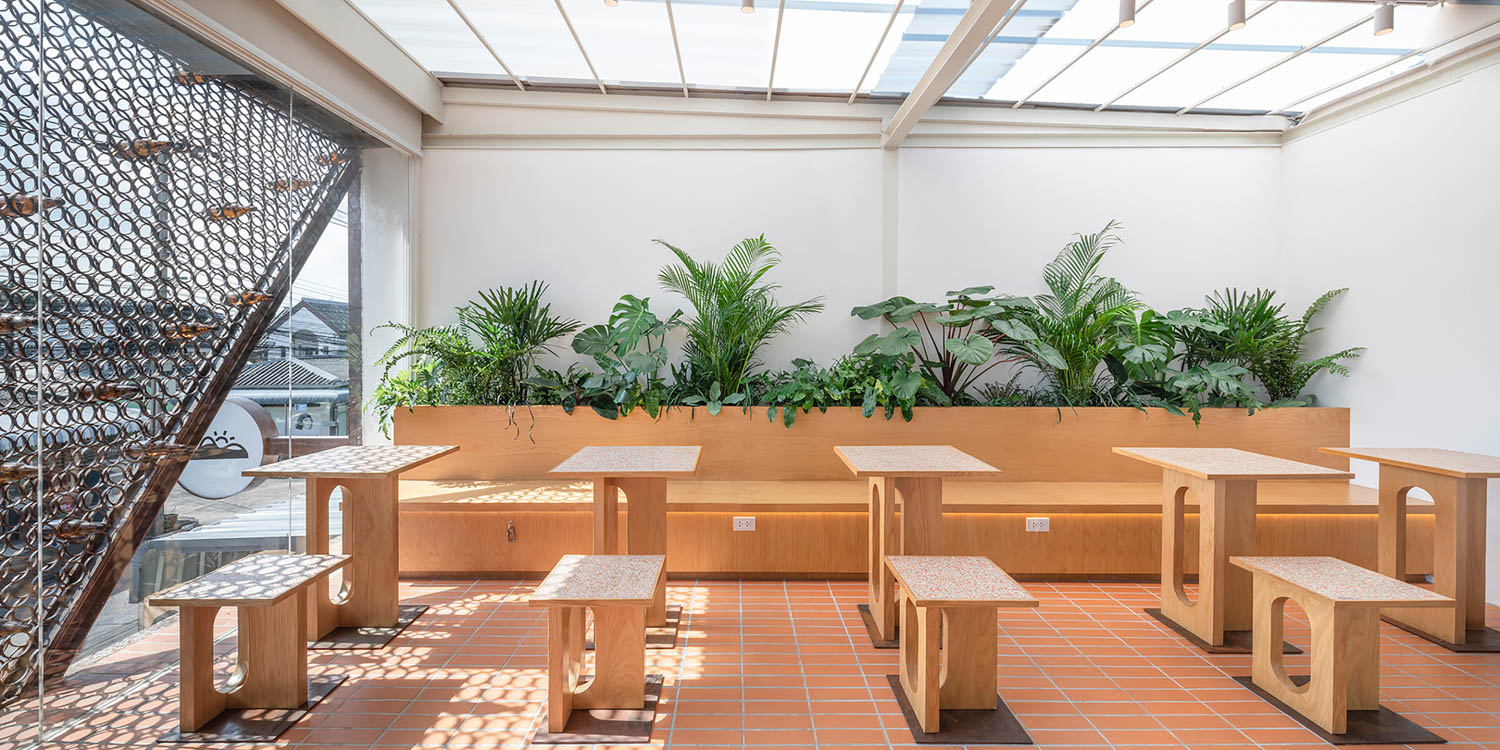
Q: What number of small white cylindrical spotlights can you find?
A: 5